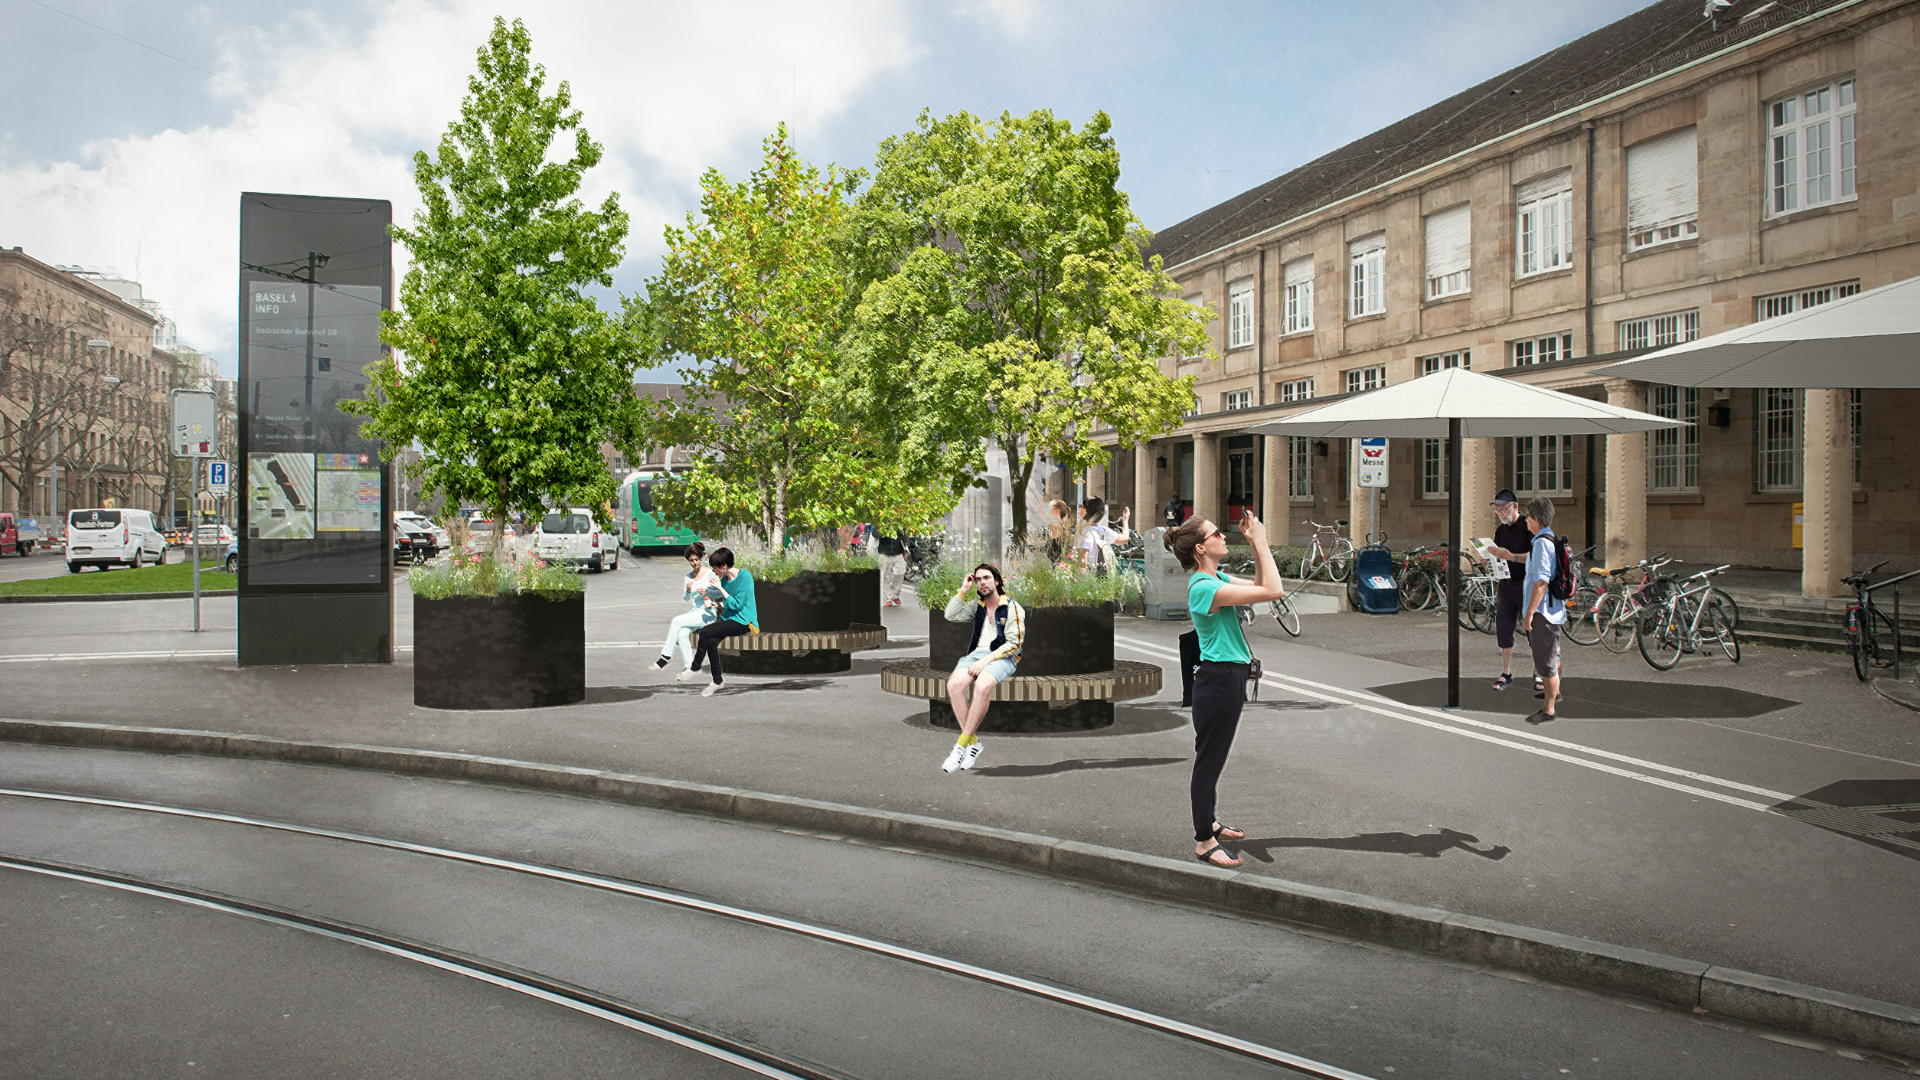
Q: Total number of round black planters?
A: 3